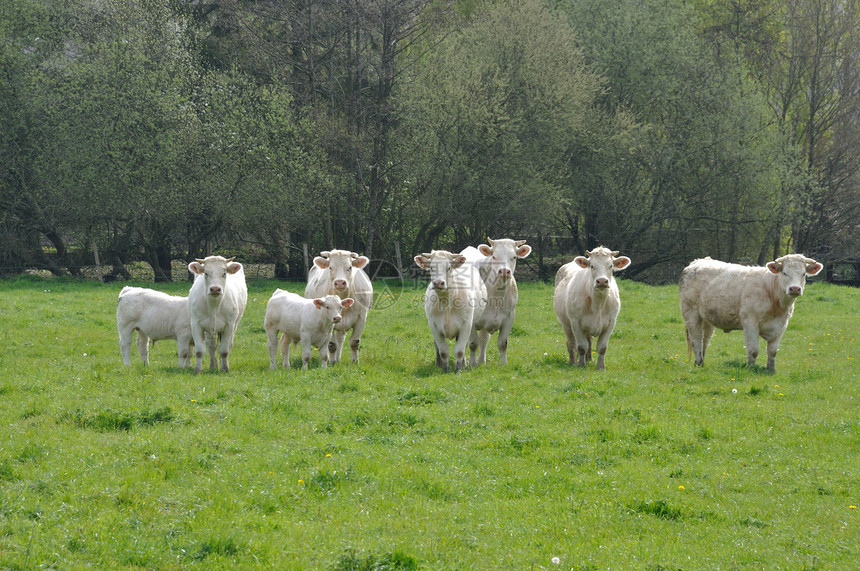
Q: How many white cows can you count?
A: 8